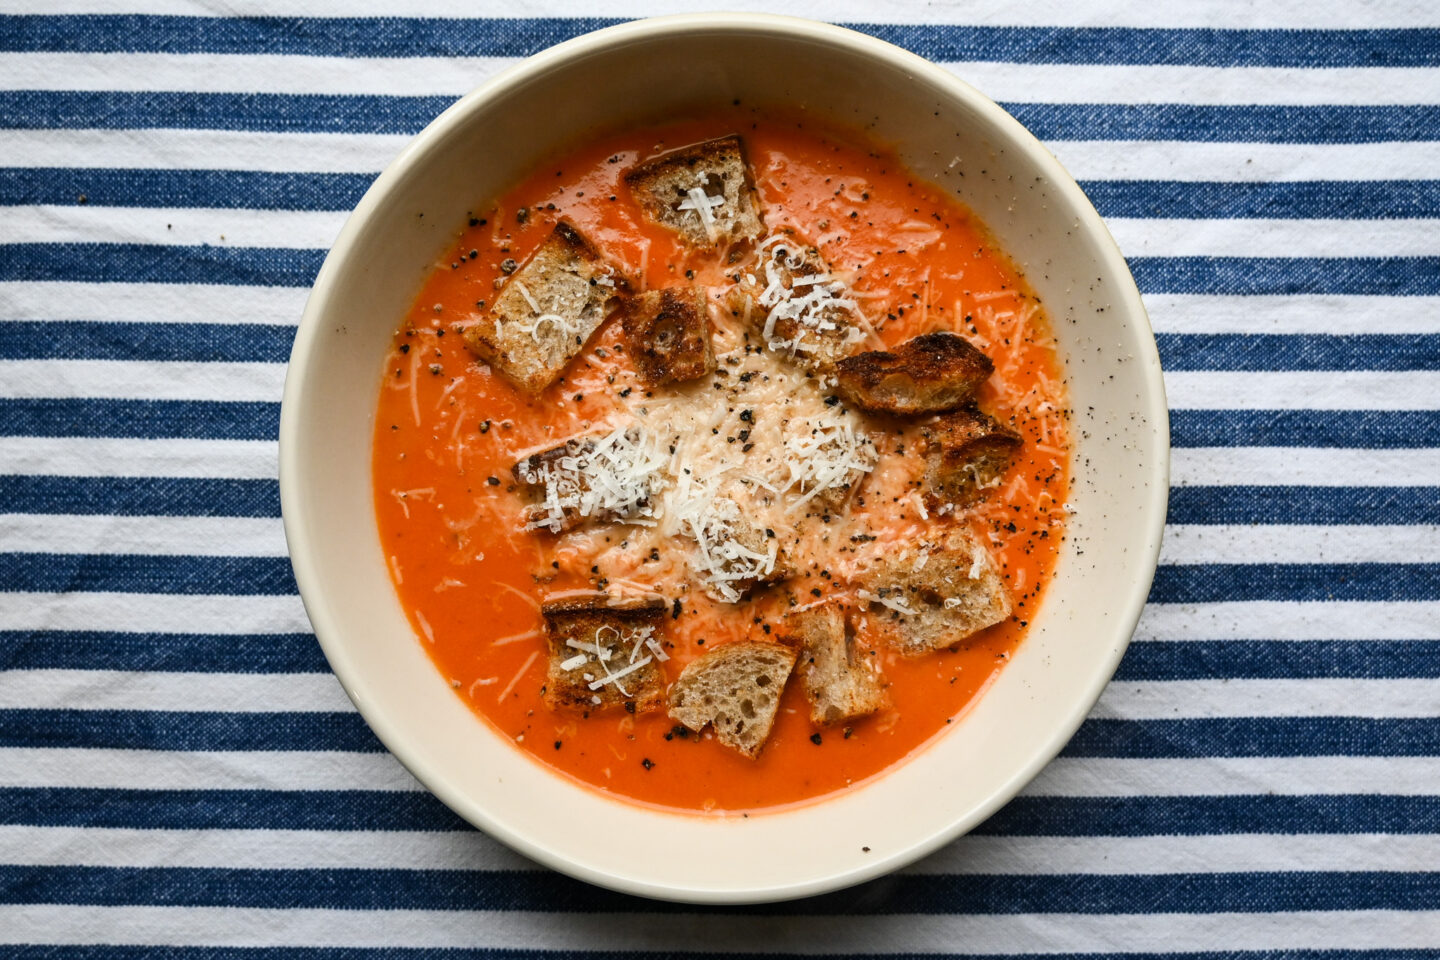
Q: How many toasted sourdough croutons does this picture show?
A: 13